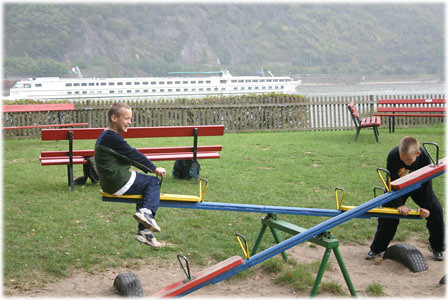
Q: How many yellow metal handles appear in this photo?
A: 4